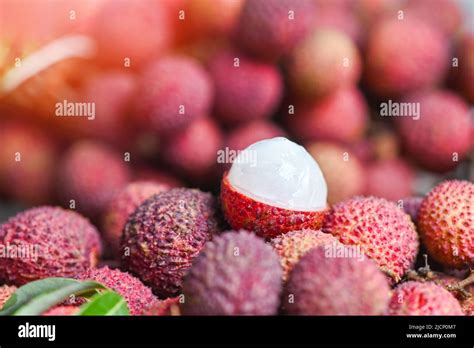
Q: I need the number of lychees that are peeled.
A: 1